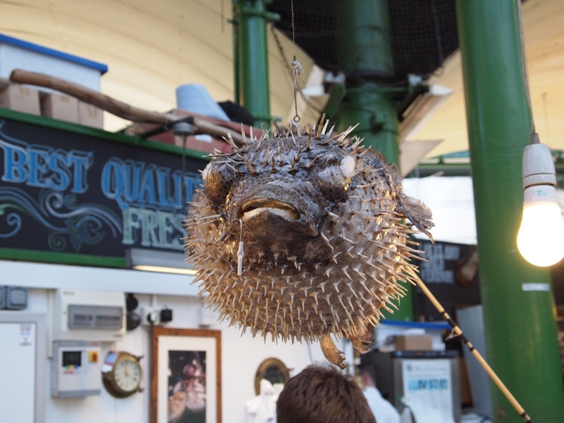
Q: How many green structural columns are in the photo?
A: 3